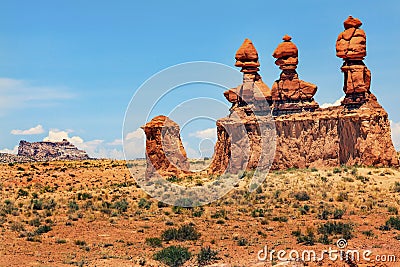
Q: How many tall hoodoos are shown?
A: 3